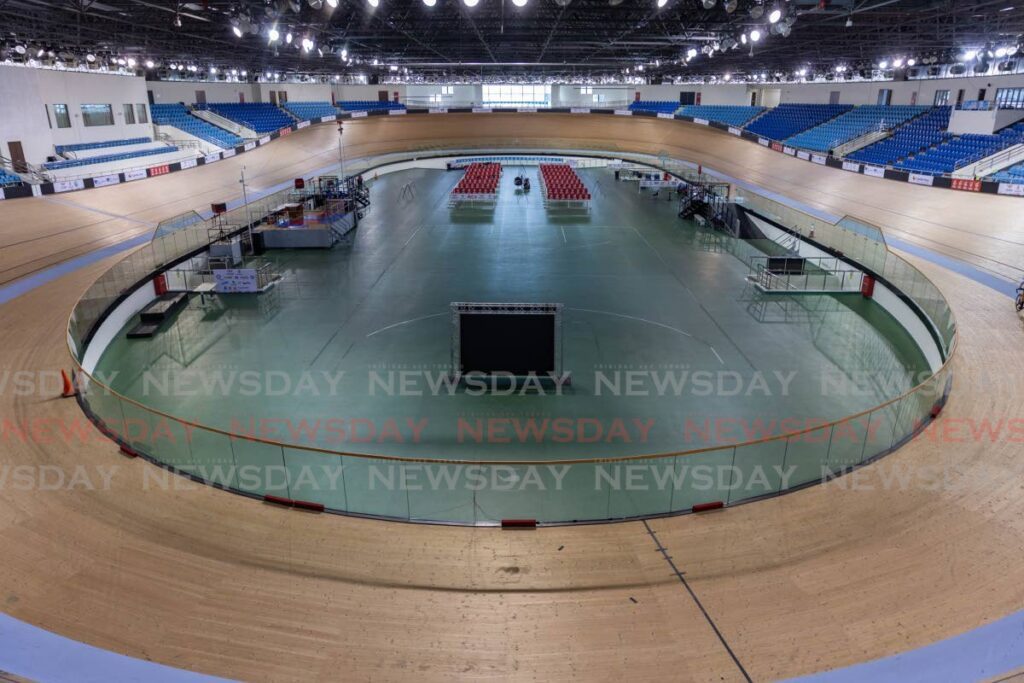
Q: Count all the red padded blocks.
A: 6